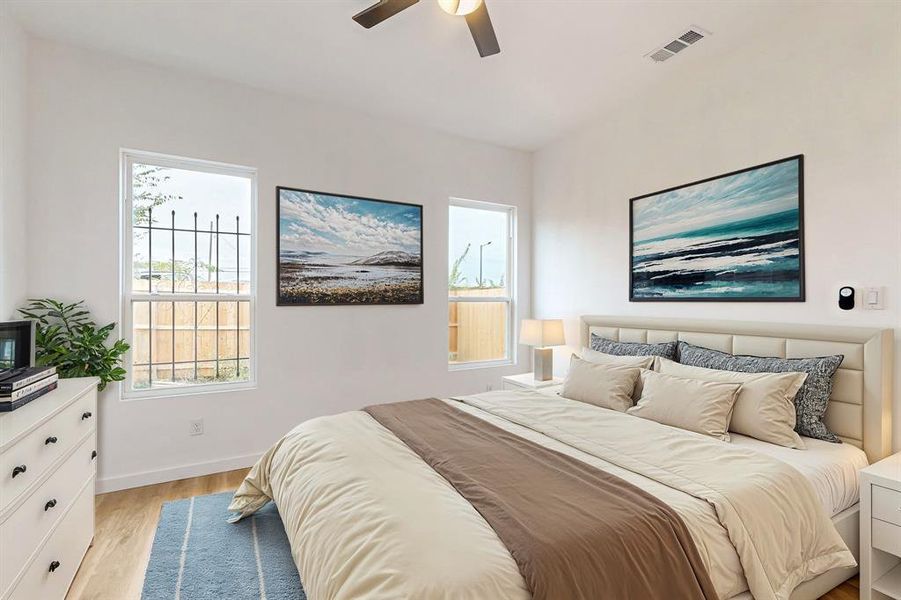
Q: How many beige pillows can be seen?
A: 4